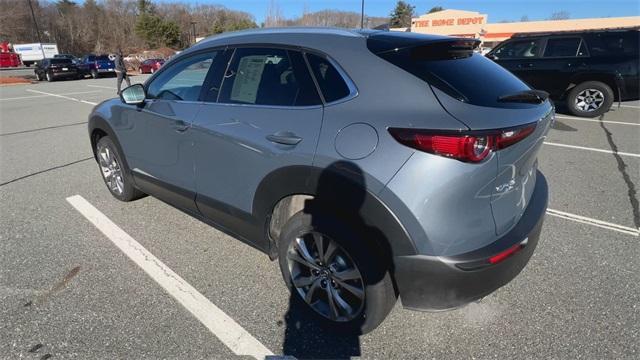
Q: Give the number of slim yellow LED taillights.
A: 0